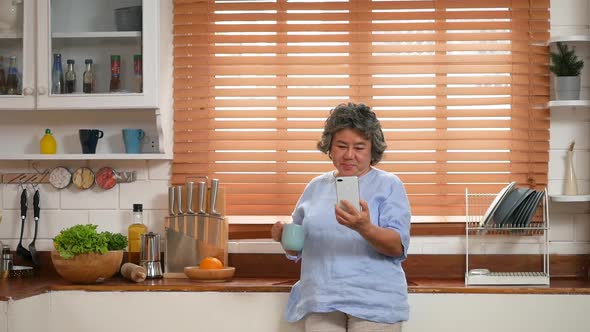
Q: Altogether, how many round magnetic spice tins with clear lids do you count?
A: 3